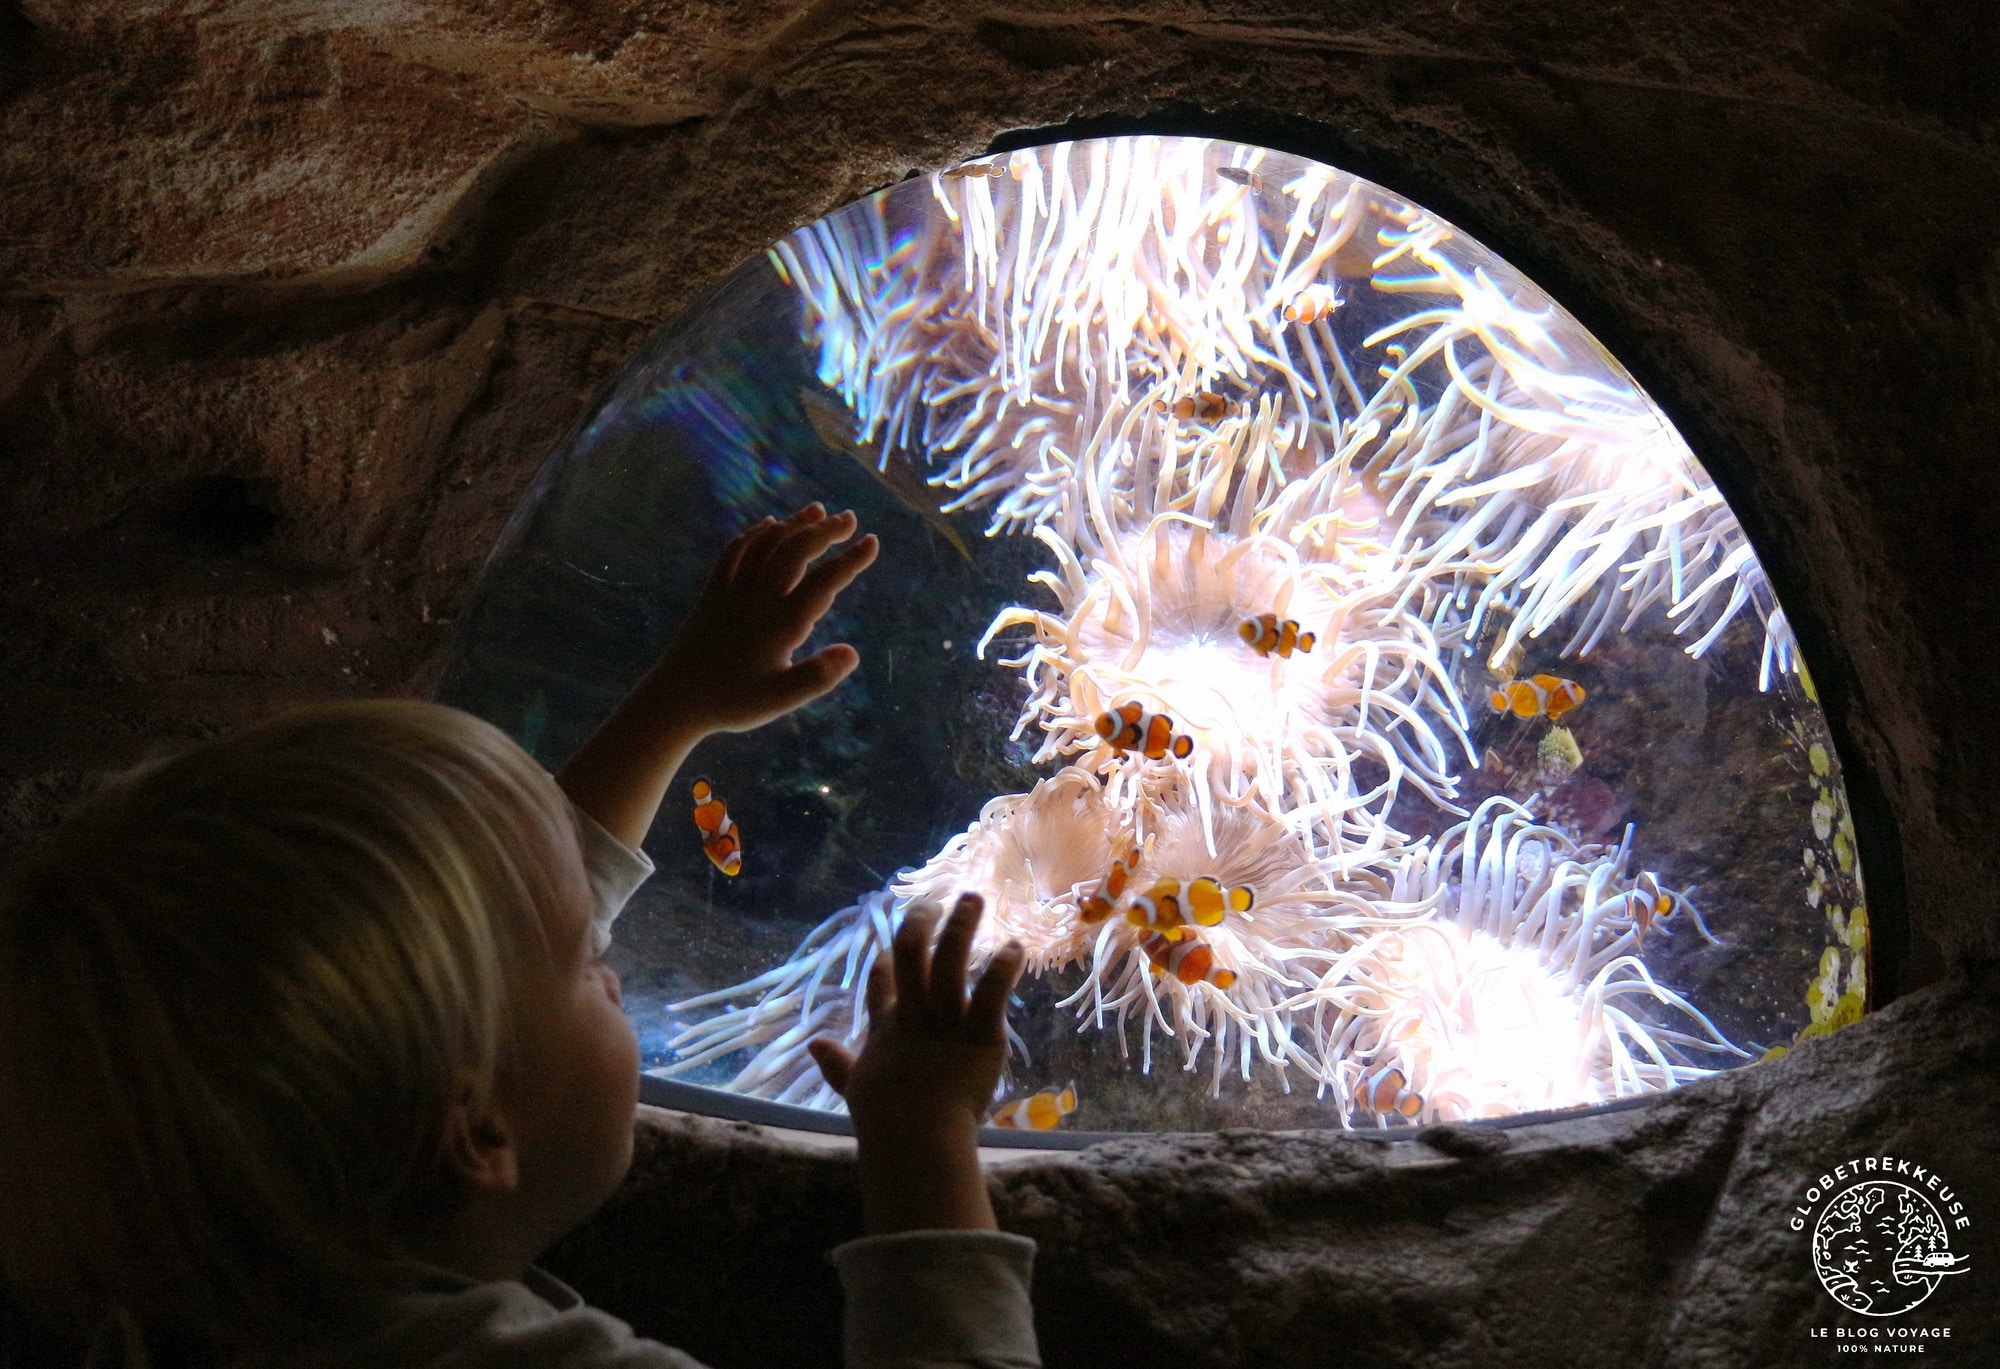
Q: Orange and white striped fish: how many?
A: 12